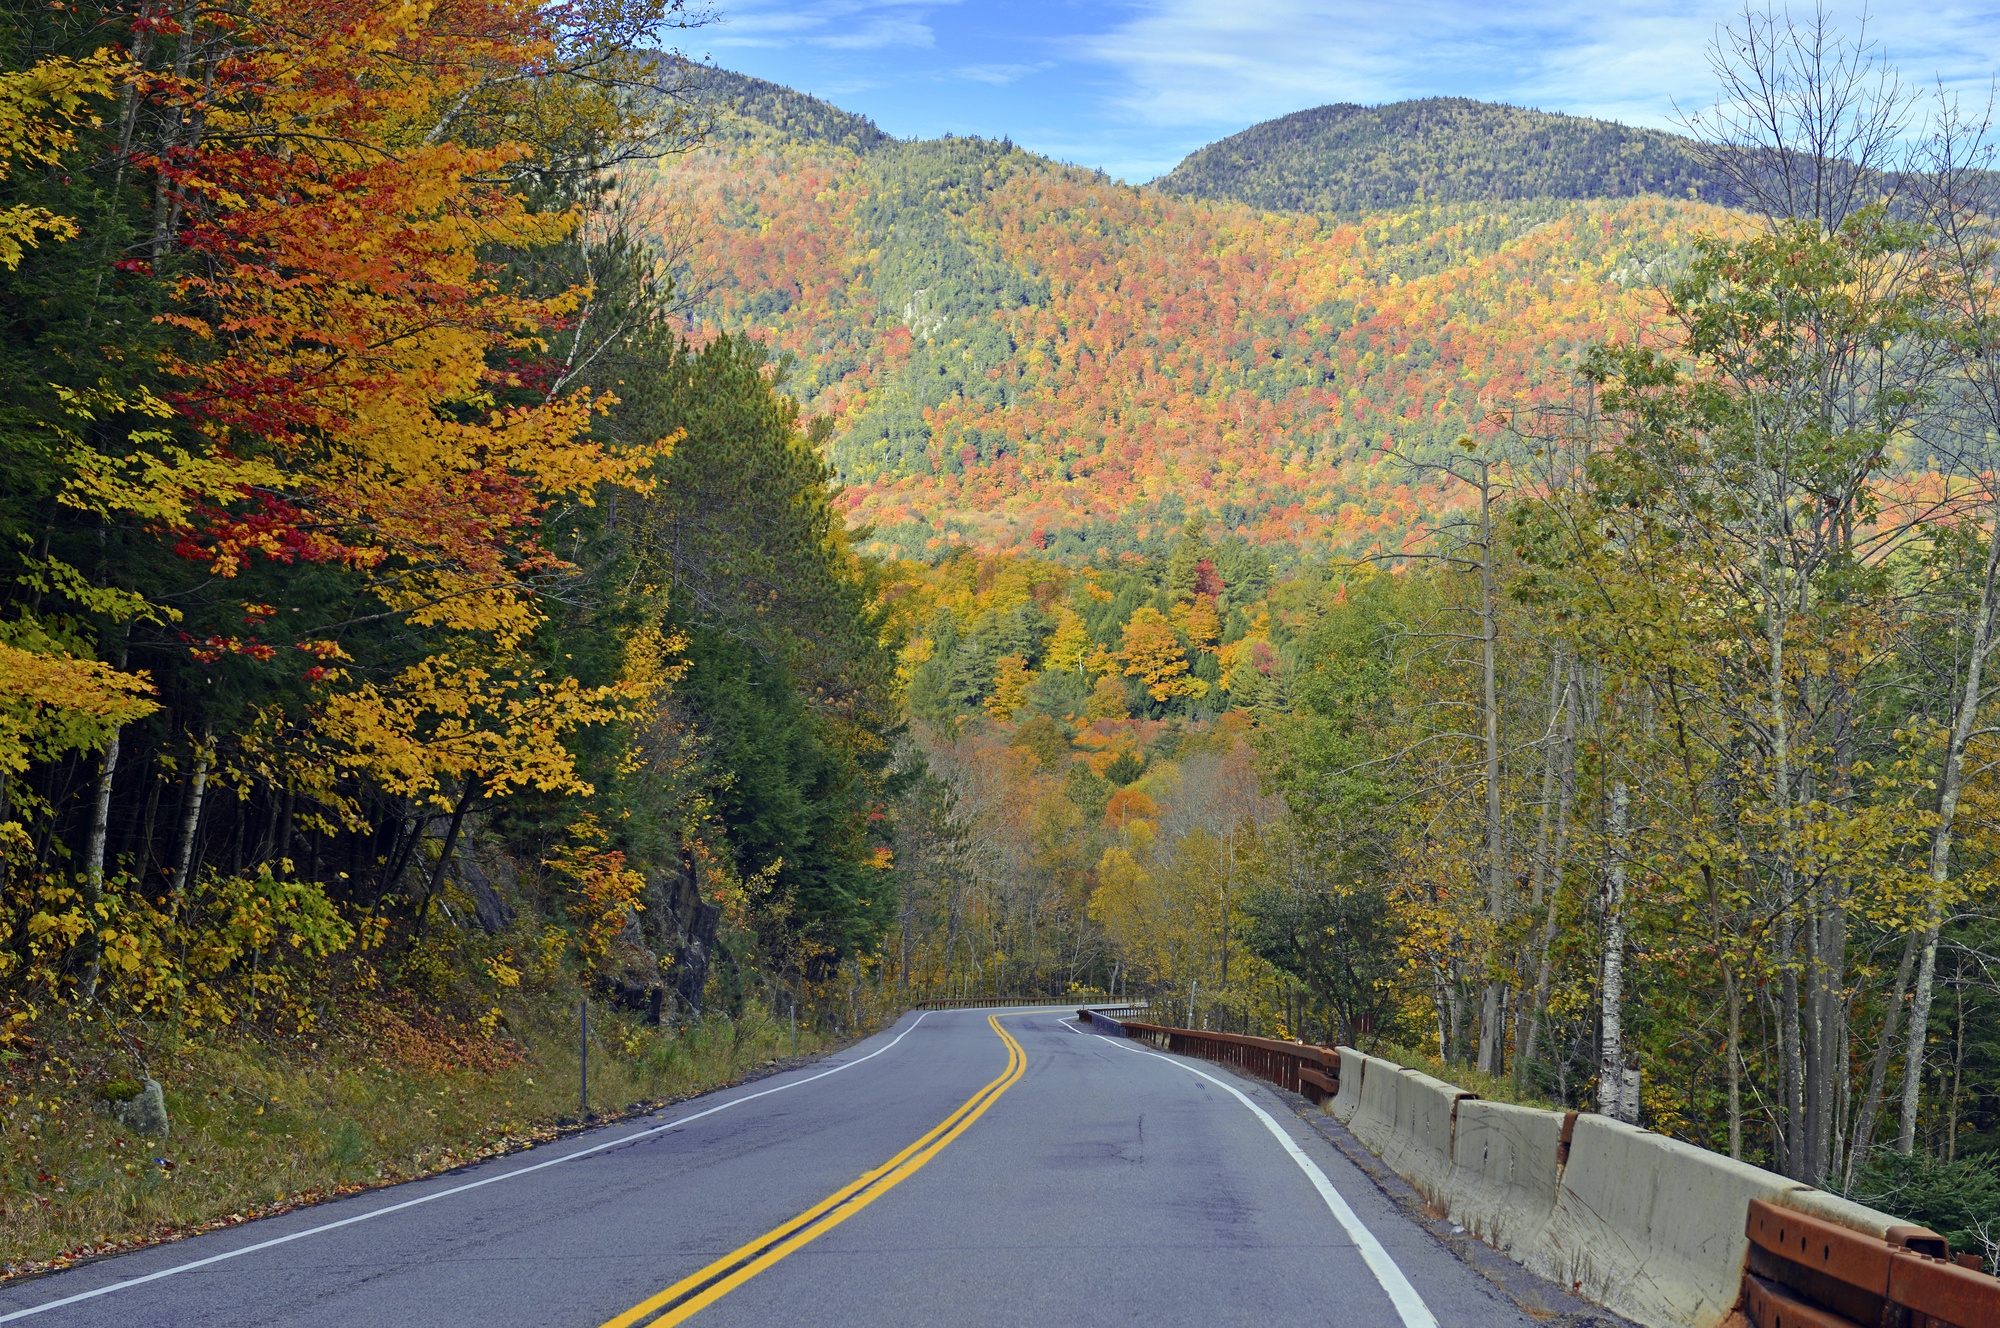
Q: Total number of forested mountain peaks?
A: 2